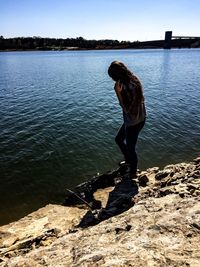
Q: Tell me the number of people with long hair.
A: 1